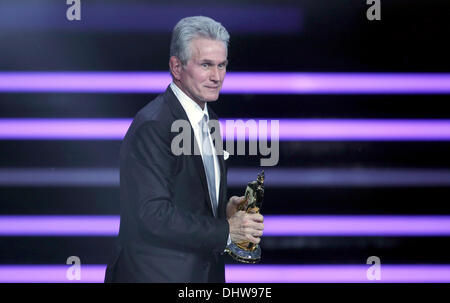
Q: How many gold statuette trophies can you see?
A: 1